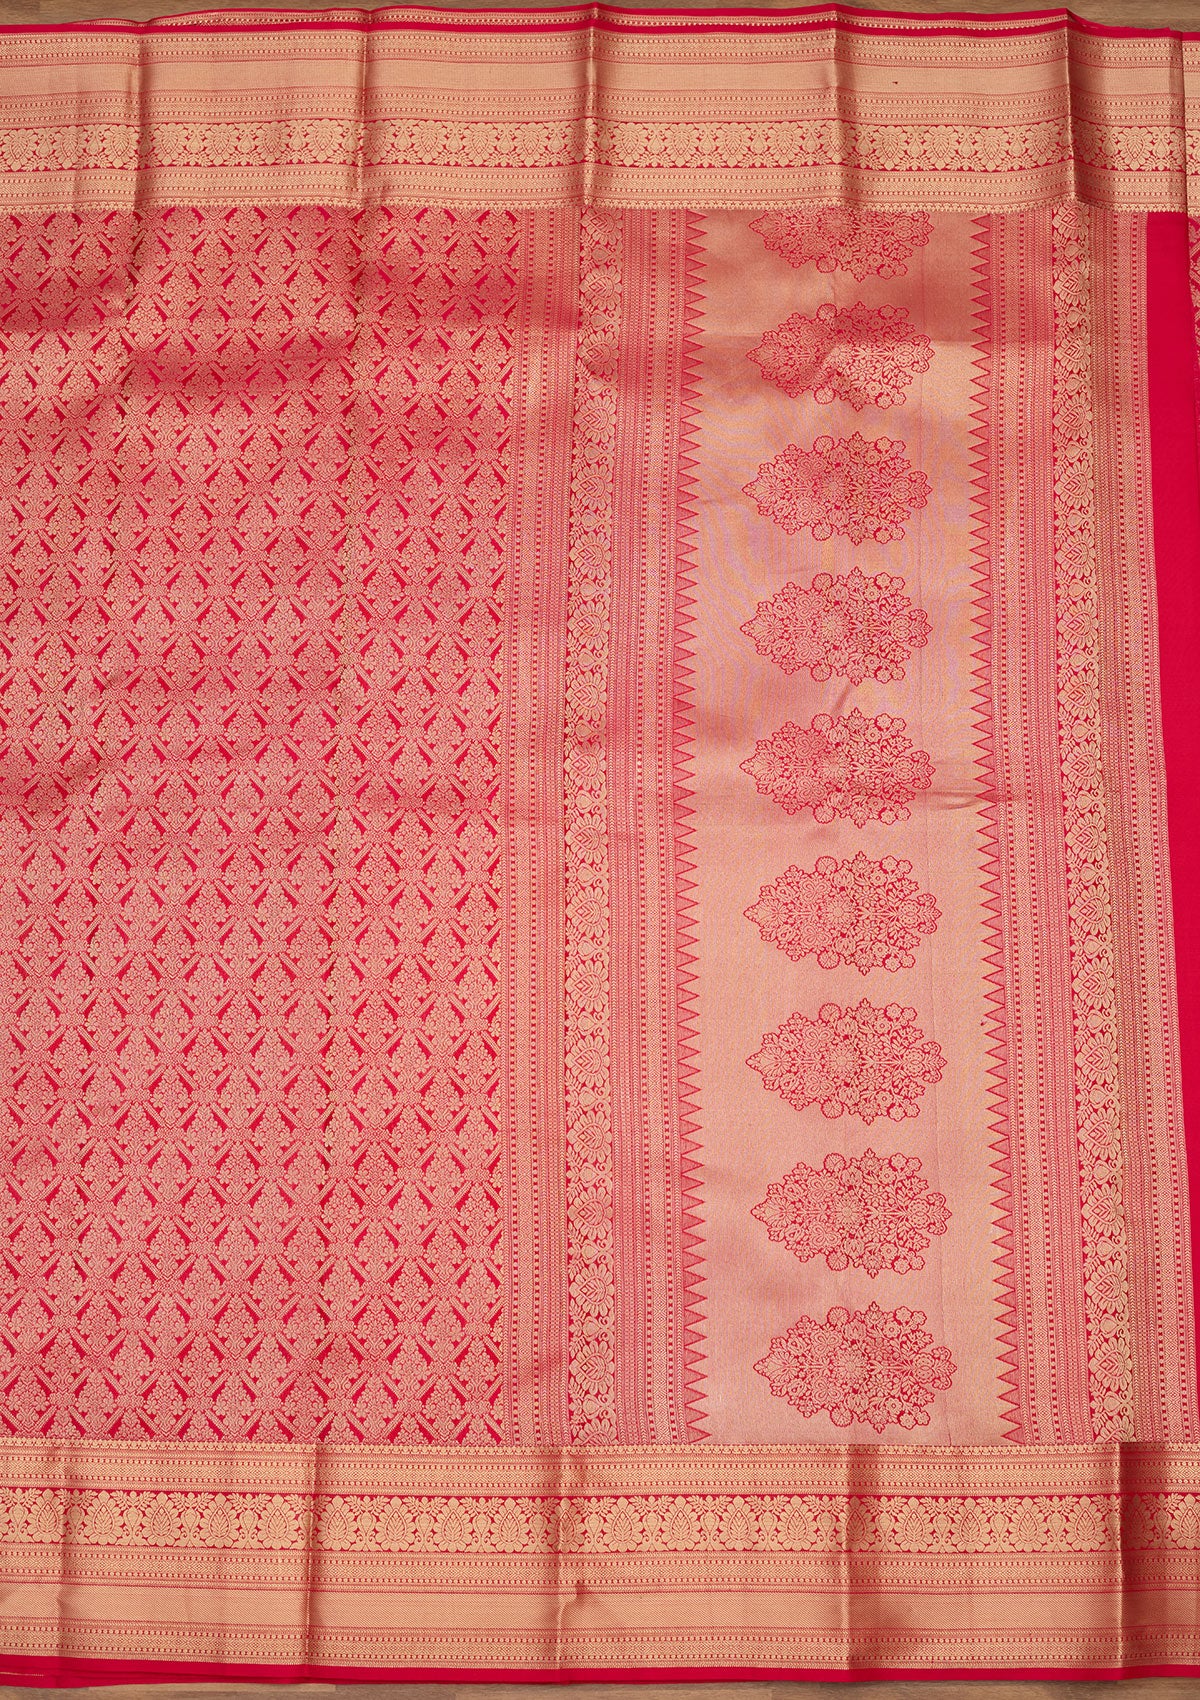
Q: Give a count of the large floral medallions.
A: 9